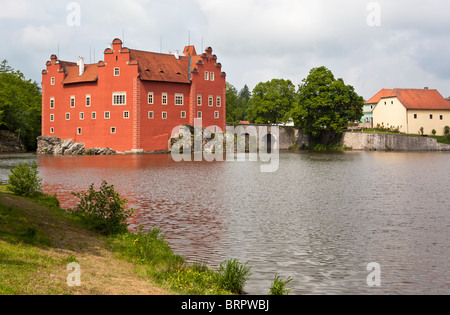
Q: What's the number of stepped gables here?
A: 3